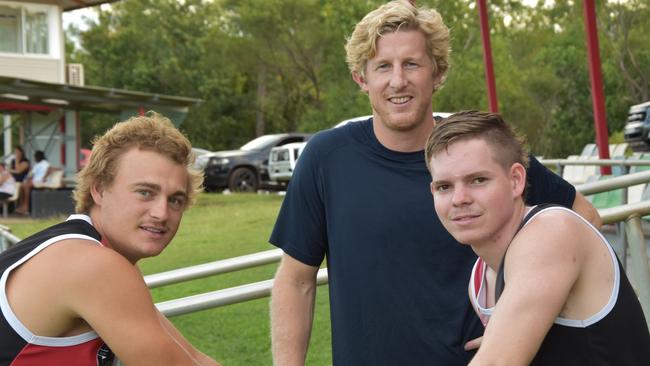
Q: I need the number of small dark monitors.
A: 0